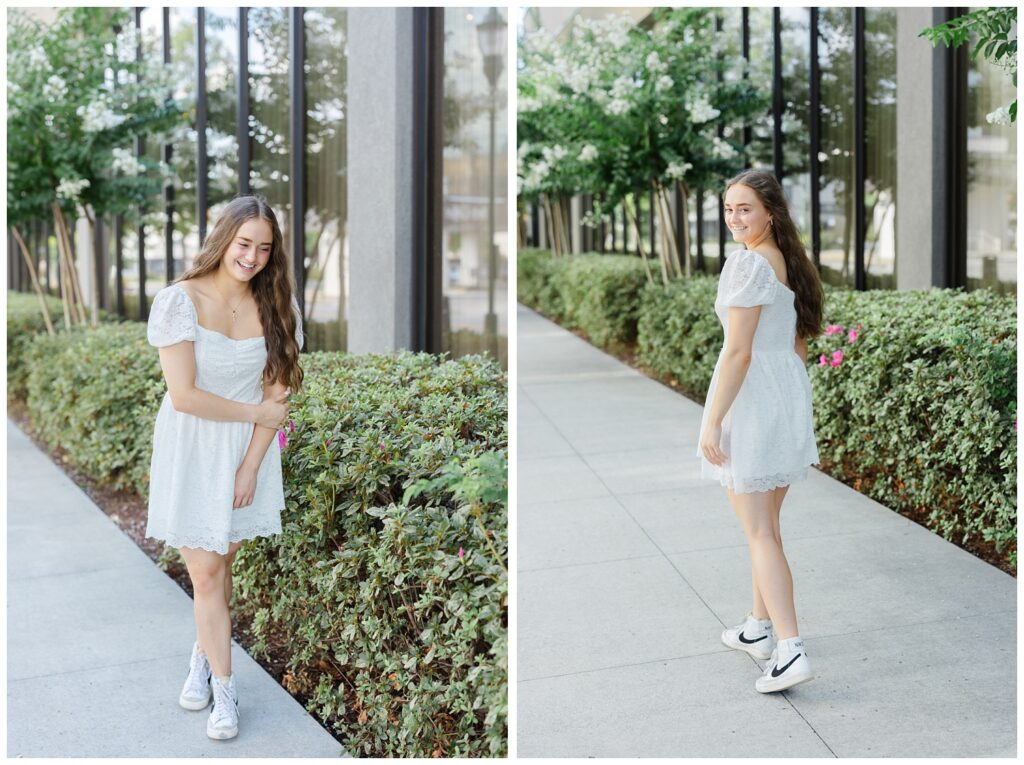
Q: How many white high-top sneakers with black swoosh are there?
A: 4